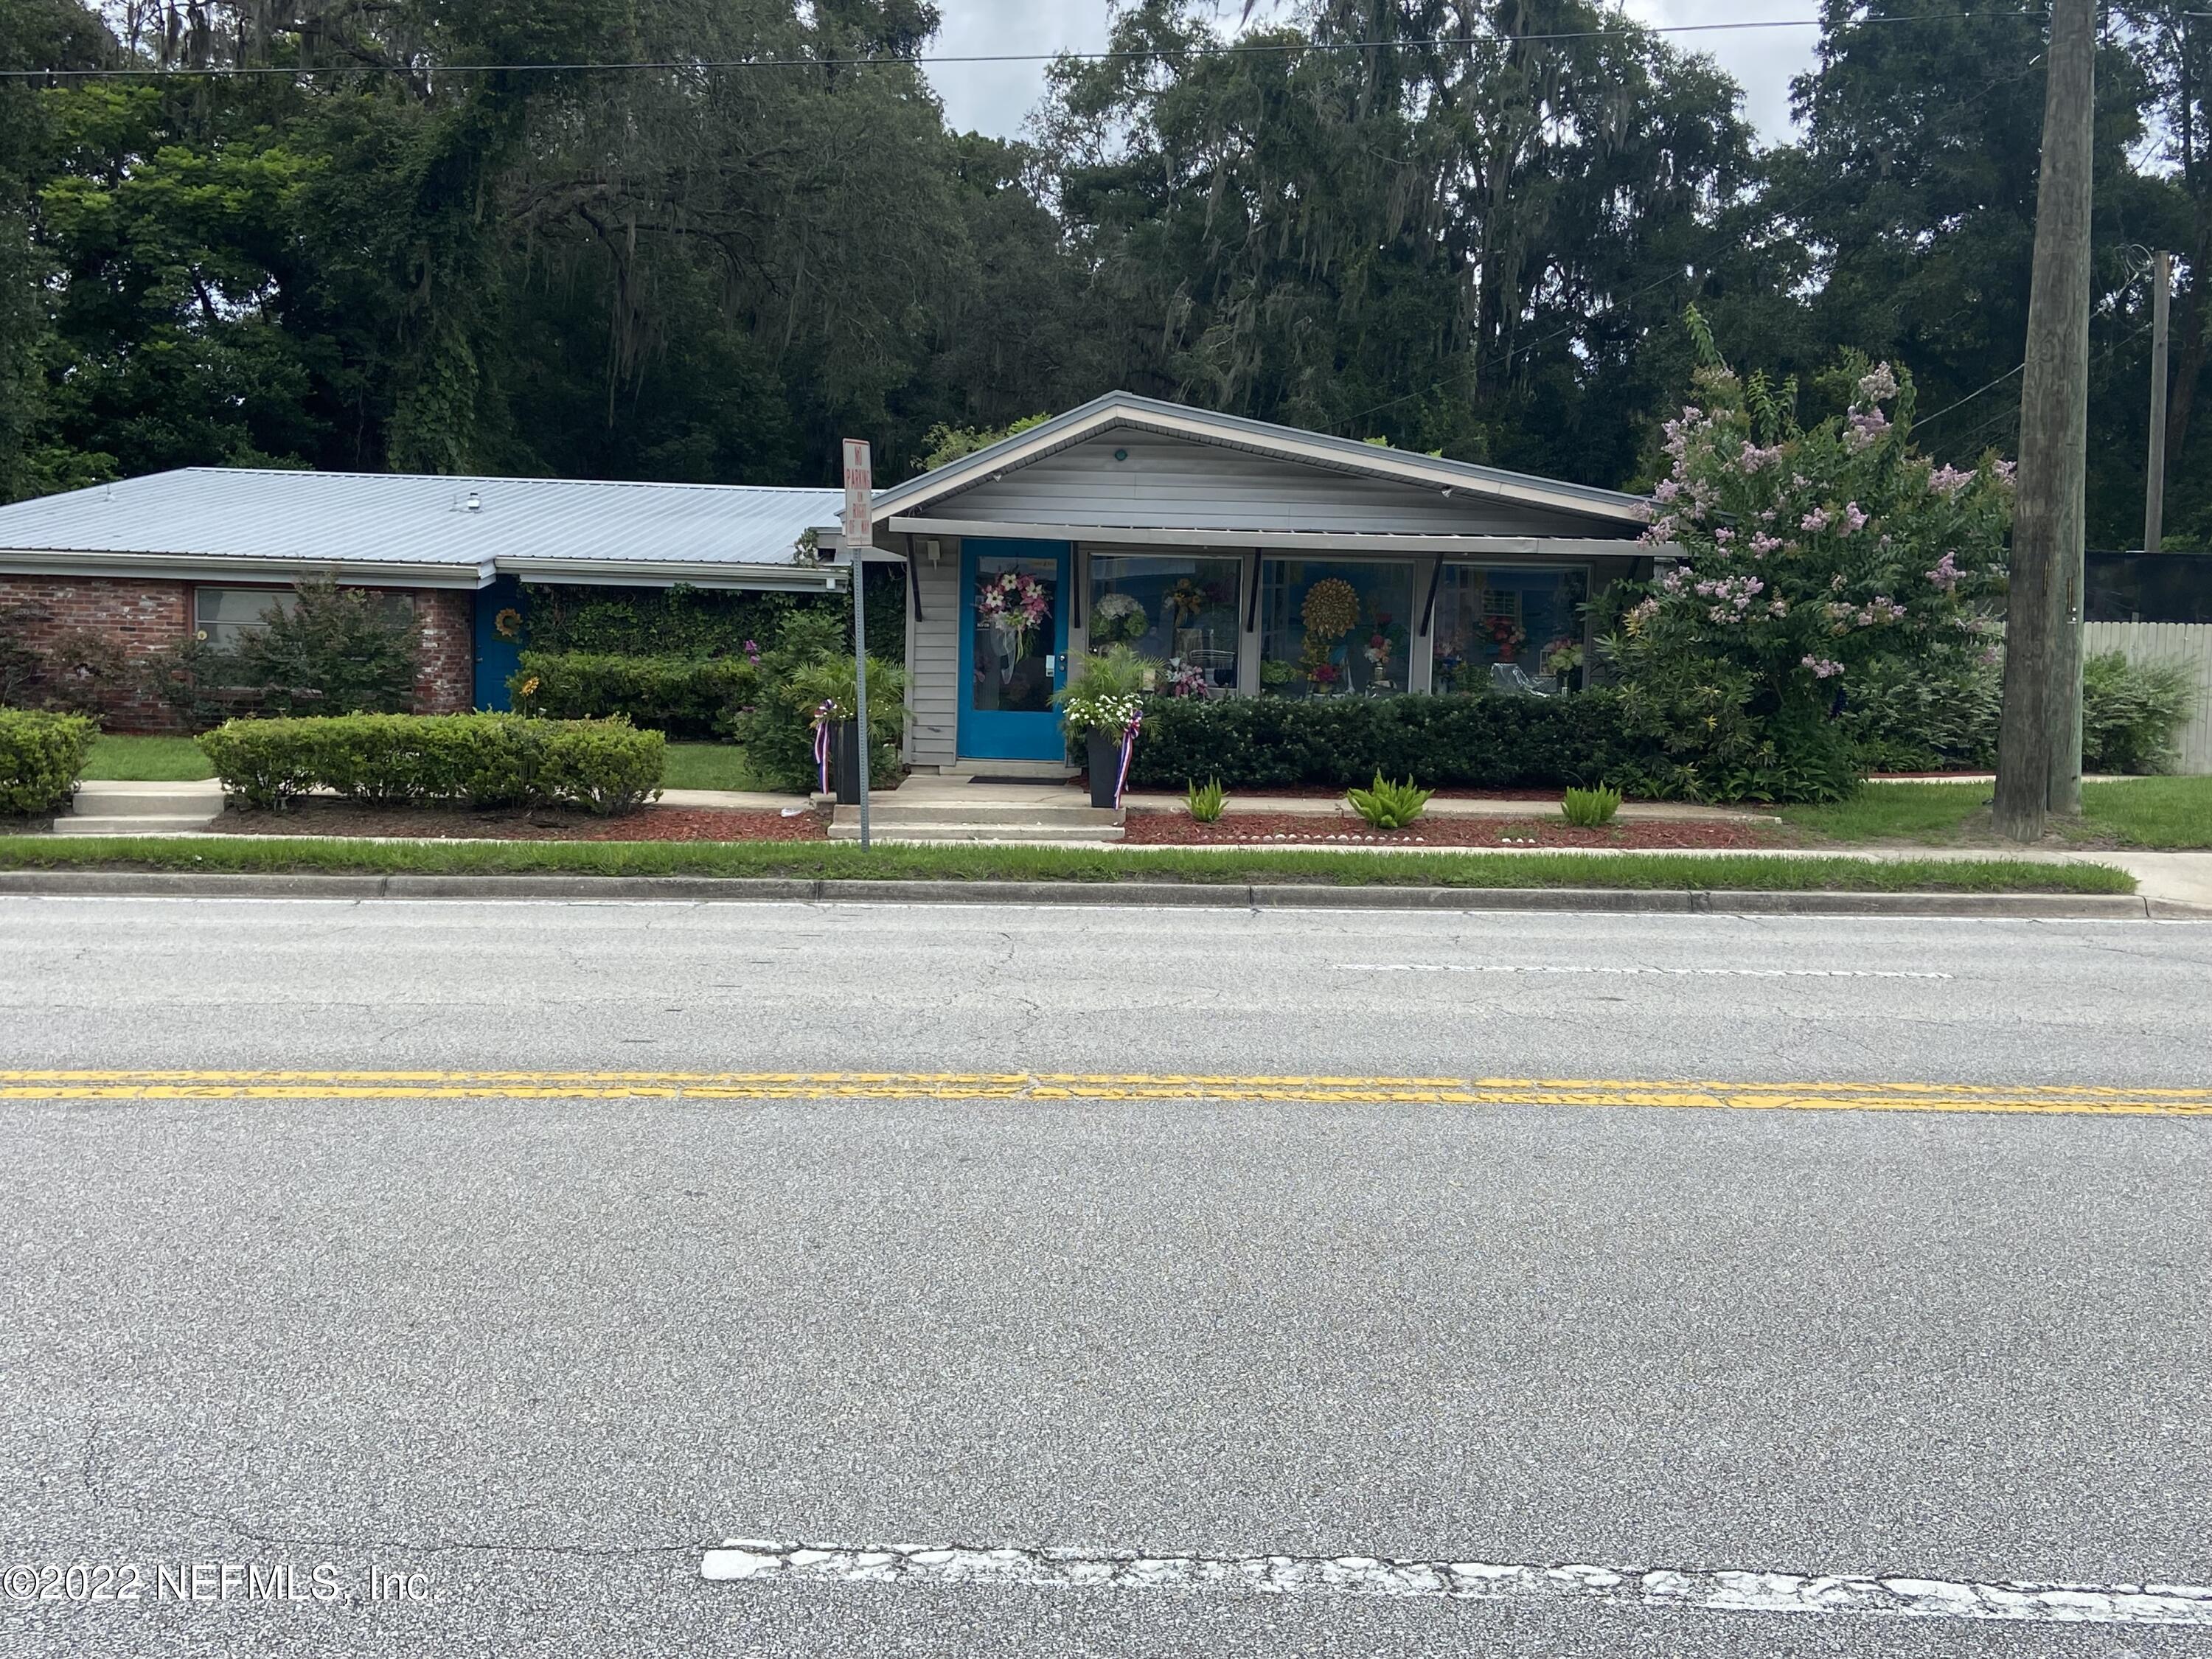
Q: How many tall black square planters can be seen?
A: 2